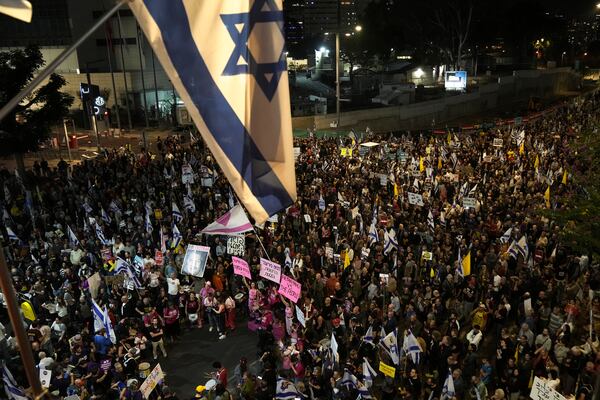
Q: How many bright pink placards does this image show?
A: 3